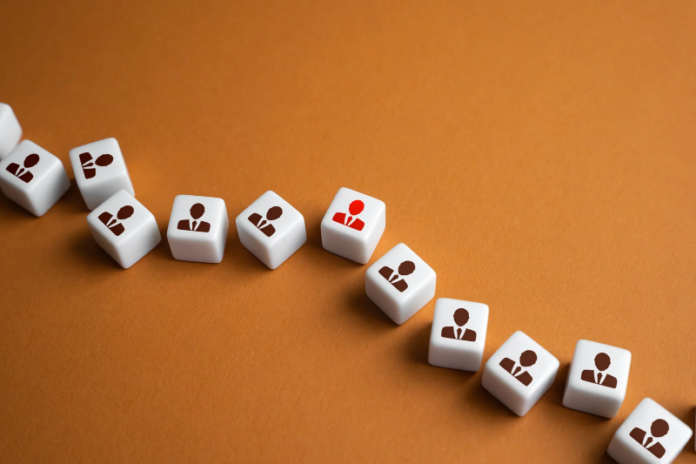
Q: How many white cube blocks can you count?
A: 12